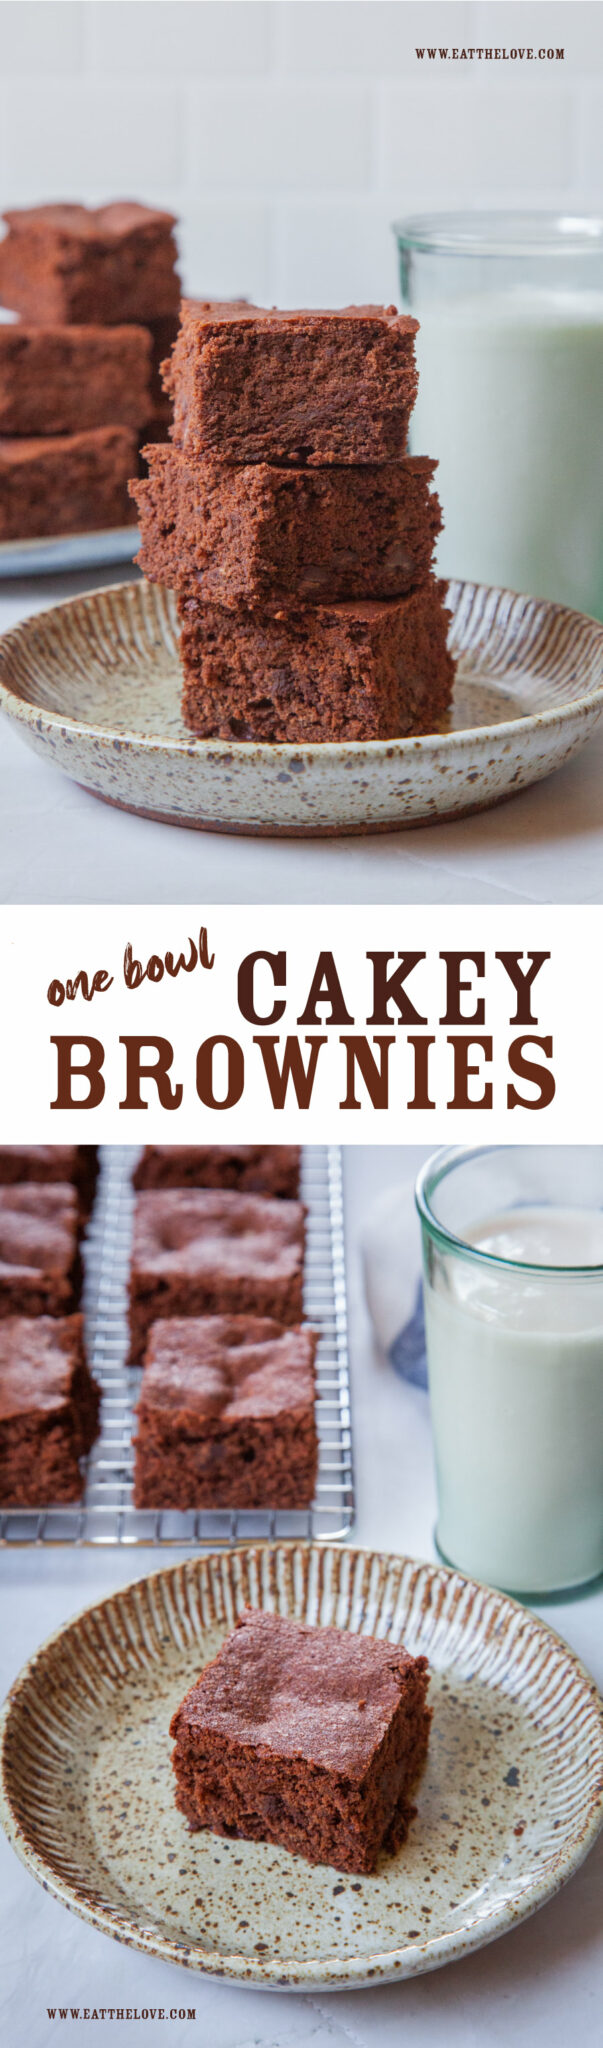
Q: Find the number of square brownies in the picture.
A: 13